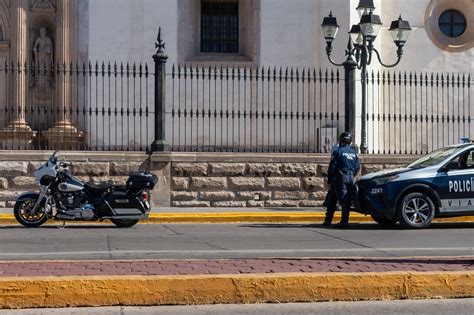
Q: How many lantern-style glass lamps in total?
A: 5